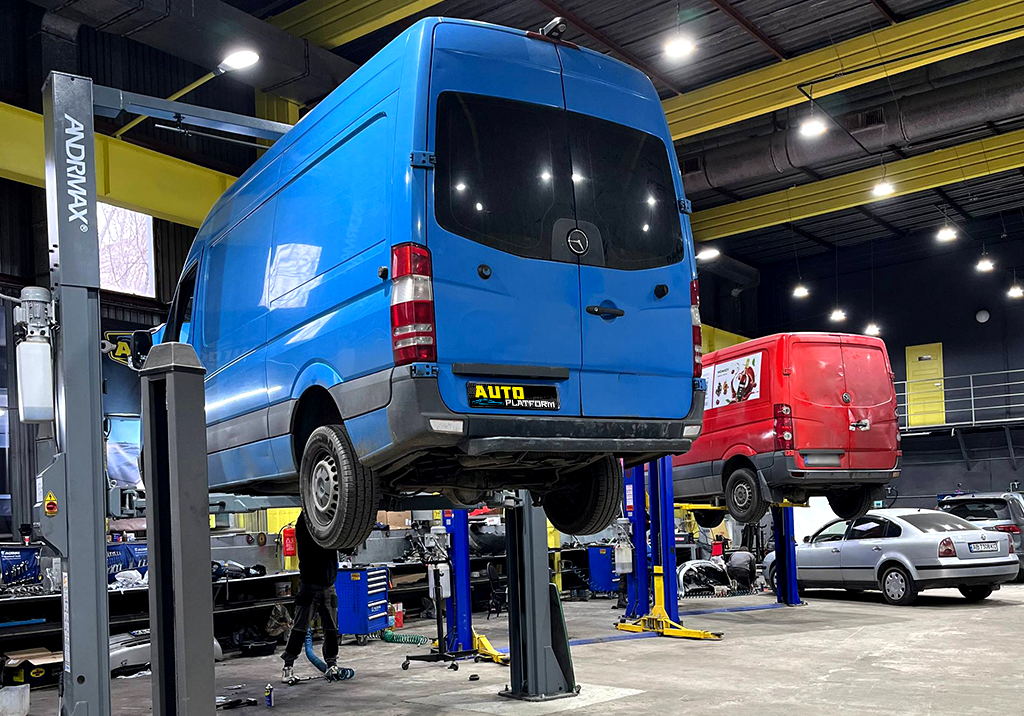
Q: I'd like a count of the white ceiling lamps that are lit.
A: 11